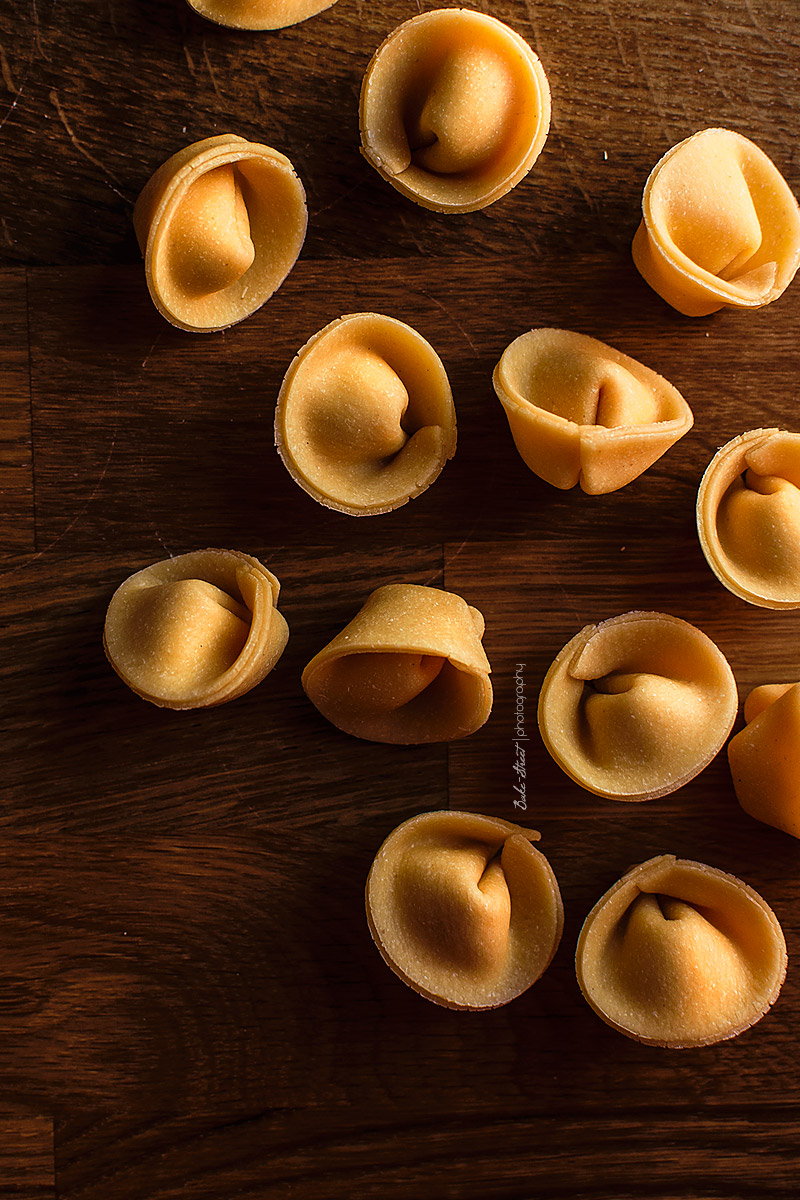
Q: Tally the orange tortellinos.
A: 13